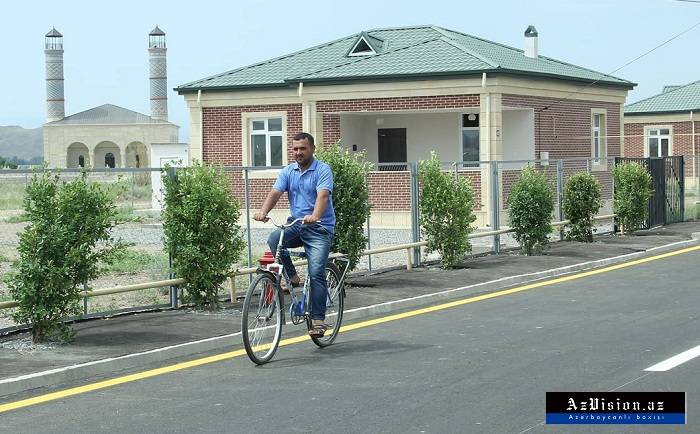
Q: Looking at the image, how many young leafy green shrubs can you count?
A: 7